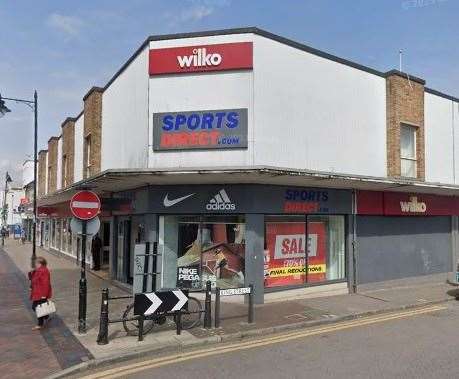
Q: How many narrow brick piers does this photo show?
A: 5